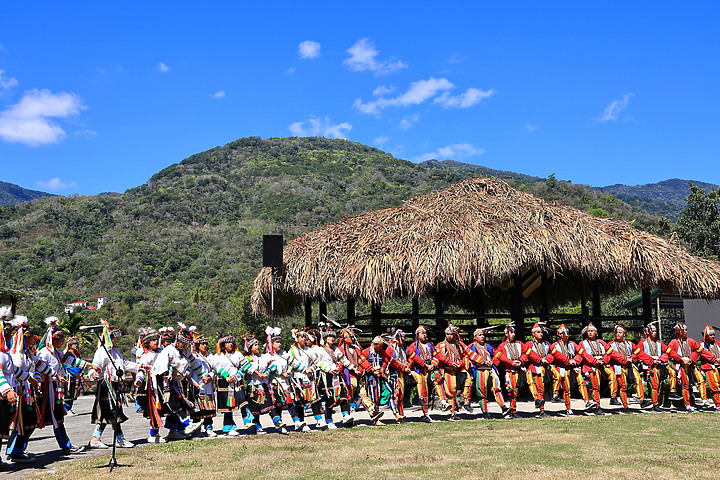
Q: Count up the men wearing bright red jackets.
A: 14